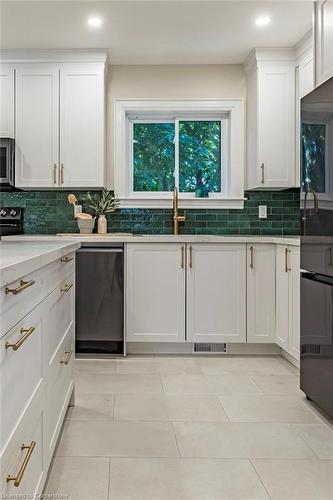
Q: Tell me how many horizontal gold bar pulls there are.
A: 6